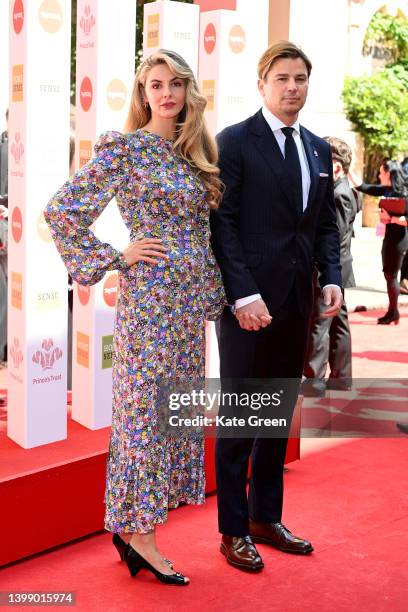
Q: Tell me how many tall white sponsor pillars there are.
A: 4